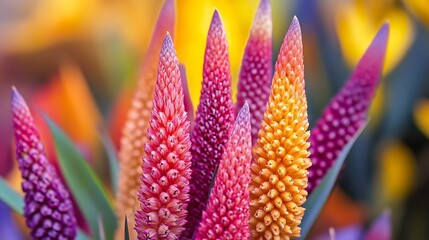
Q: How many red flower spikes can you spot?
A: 2